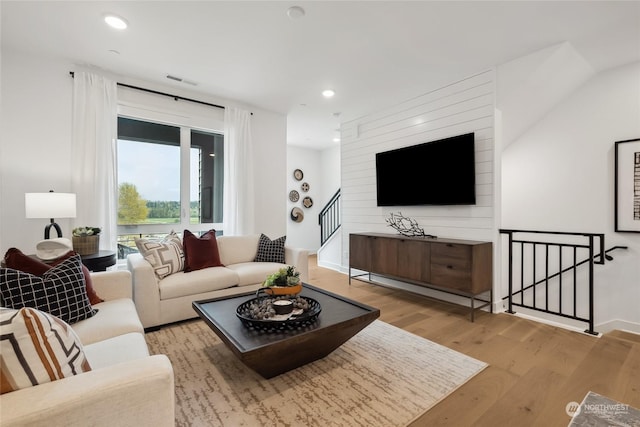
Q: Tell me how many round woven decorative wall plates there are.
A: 5